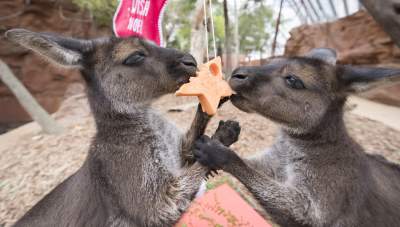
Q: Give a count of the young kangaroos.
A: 2